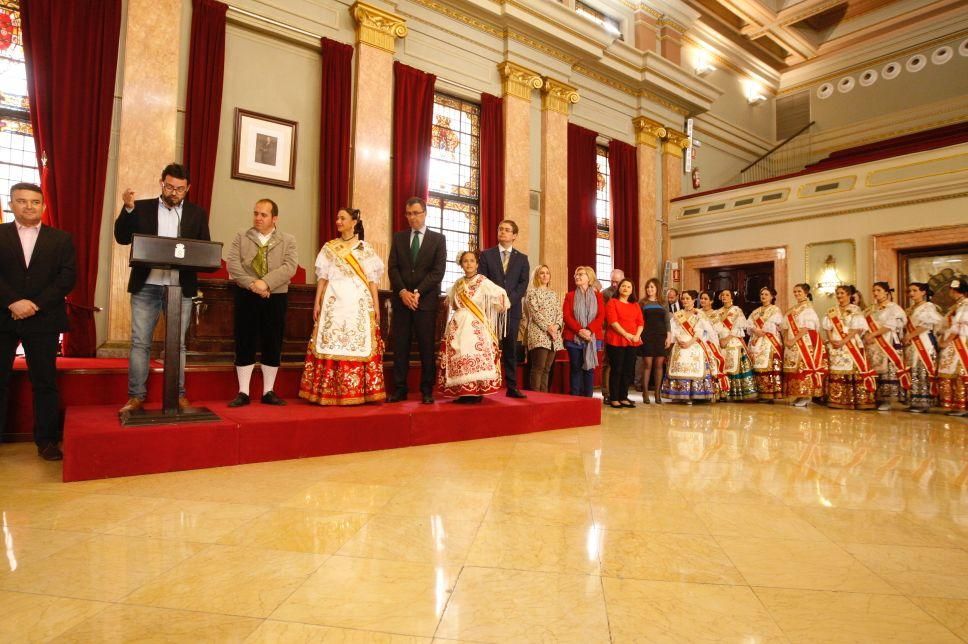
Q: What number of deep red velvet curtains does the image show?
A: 7